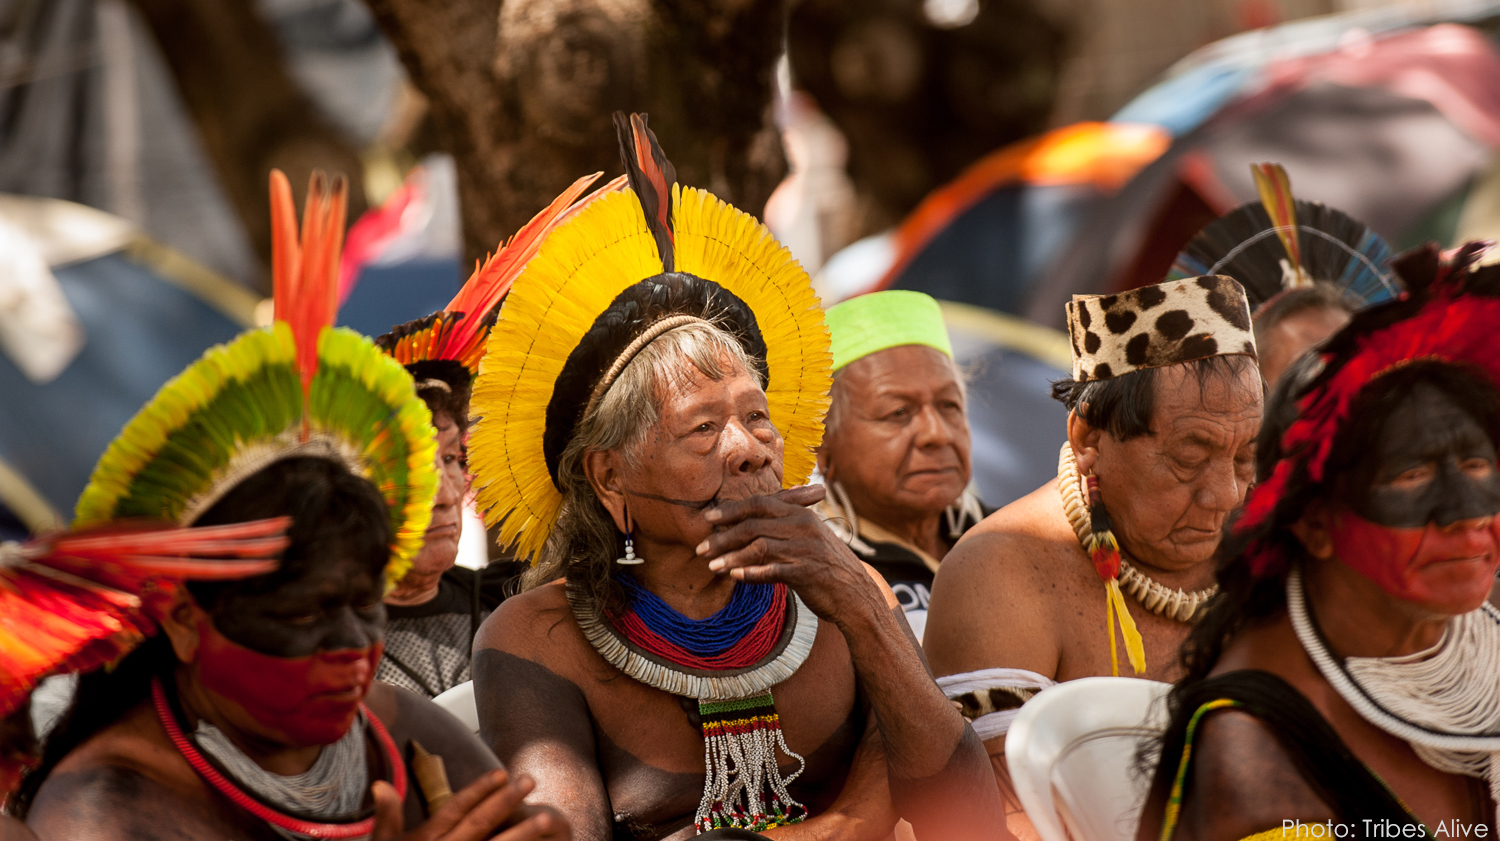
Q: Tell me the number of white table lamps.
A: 0